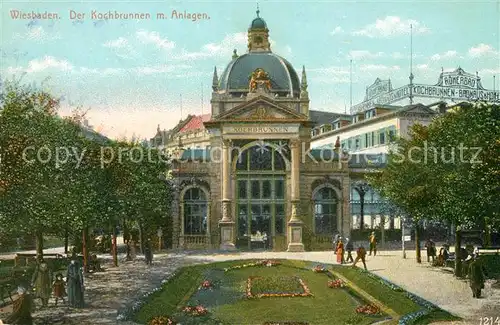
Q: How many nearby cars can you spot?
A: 0